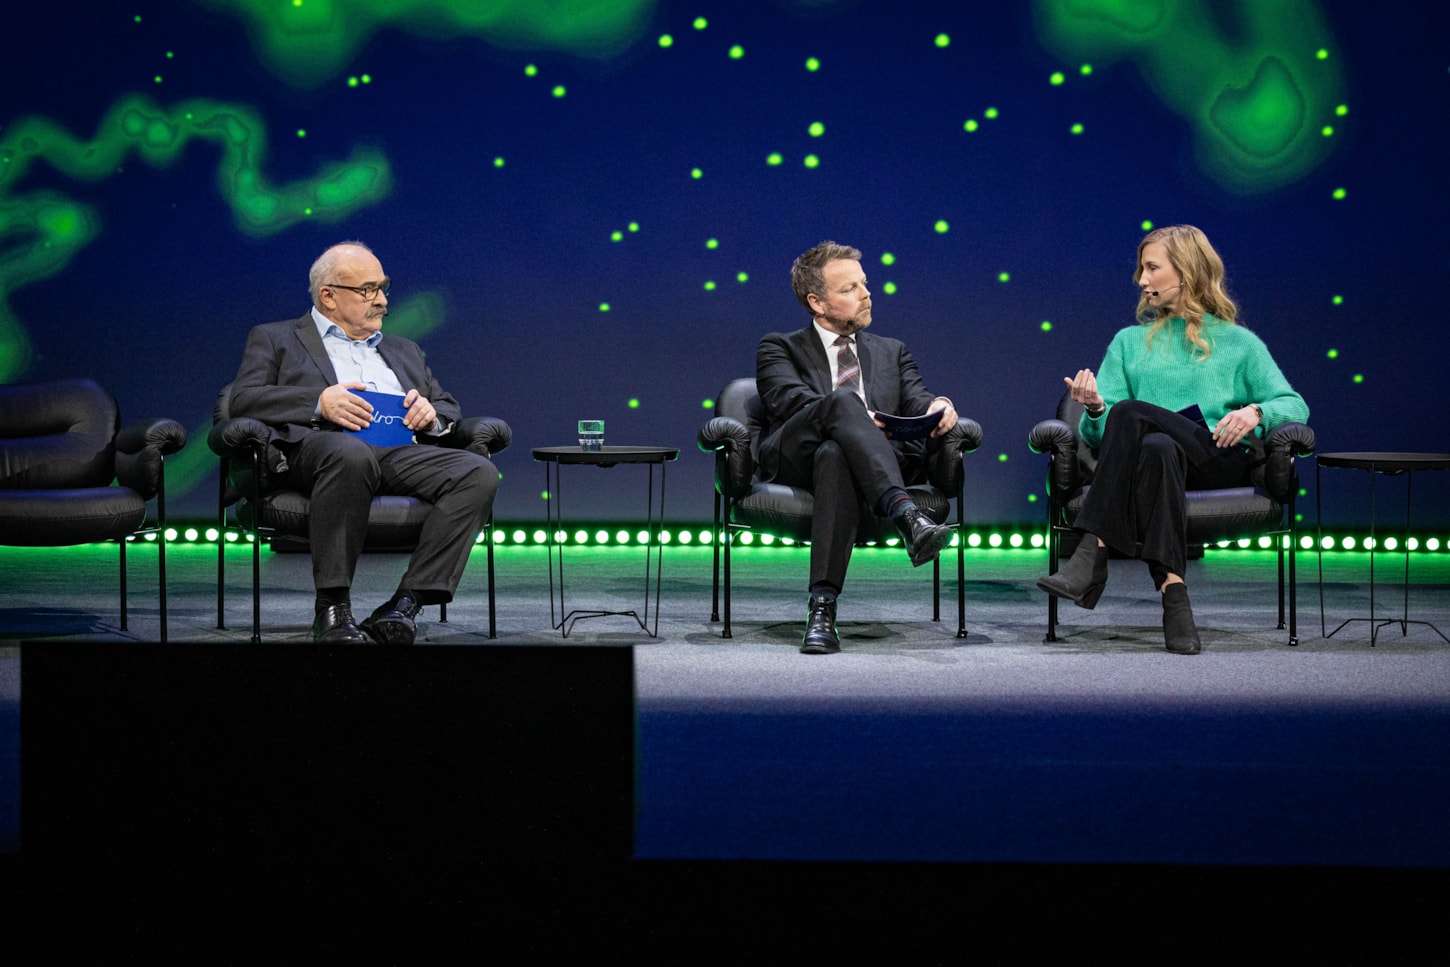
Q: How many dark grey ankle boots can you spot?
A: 2